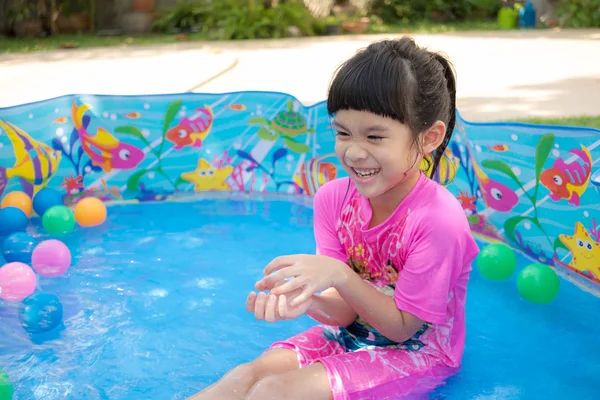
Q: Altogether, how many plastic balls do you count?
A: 12